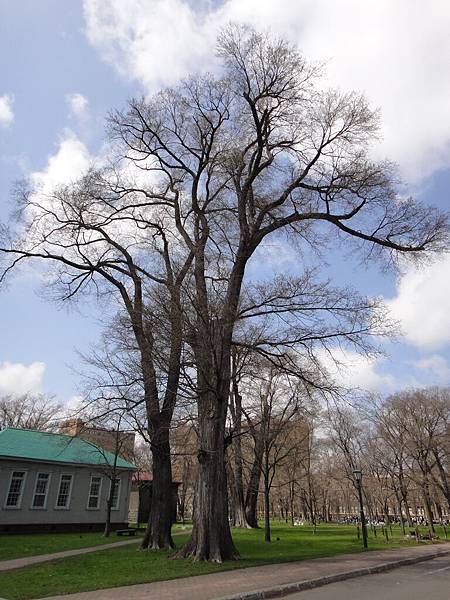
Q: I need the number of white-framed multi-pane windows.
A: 5